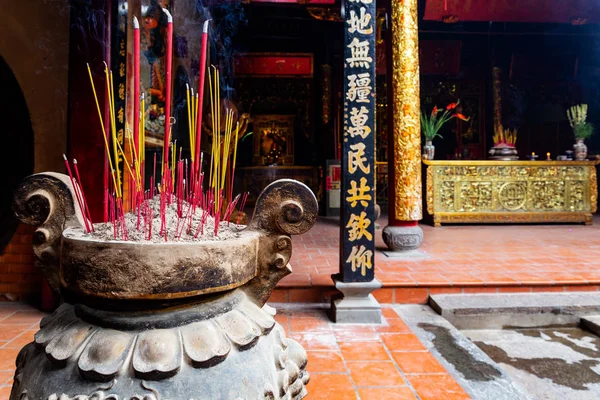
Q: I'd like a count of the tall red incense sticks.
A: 3